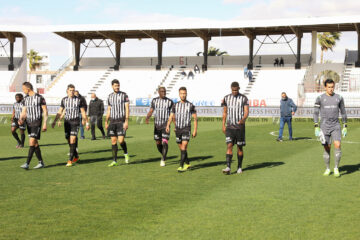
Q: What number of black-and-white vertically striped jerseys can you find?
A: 7